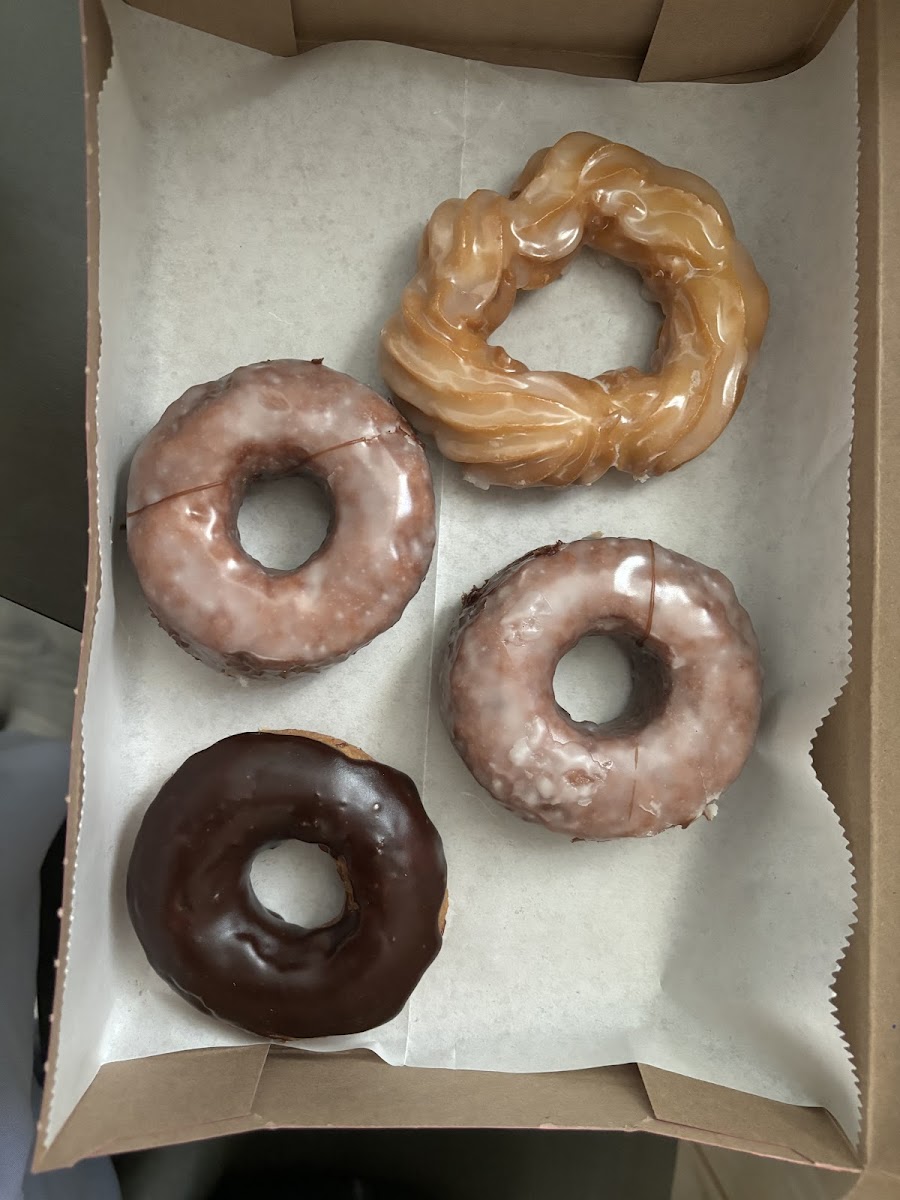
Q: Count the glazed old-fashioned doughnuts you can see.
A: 2